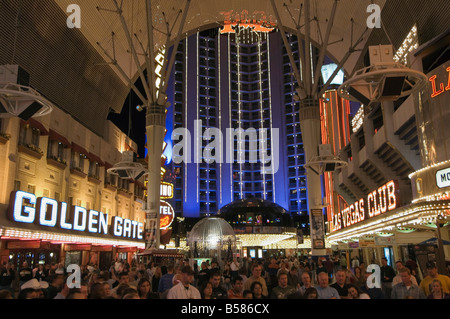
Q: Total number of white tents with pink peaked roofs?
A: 0